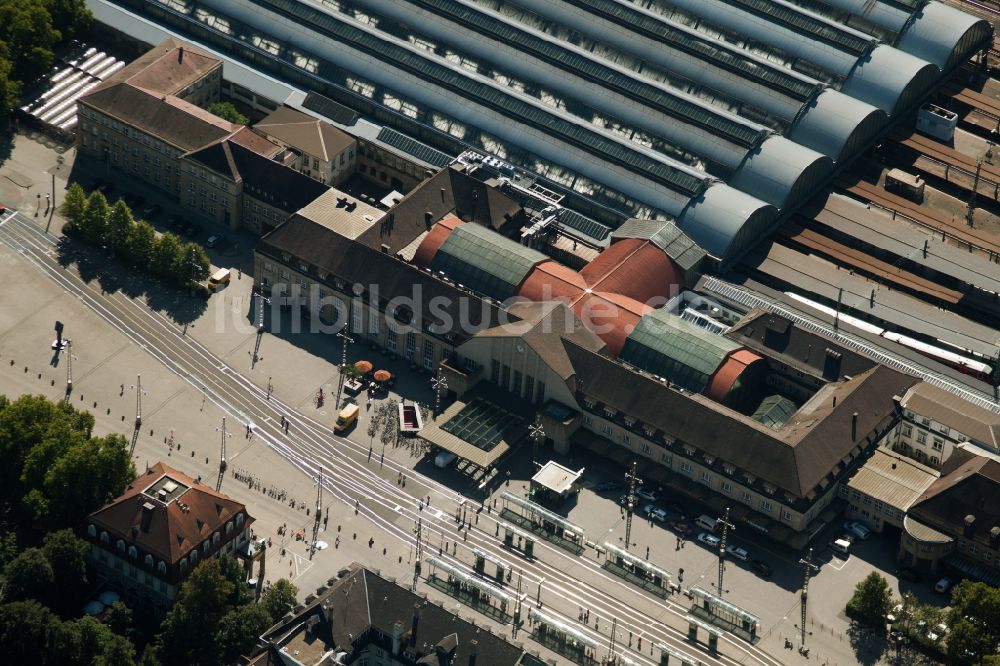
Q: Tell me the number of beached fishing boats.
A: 0